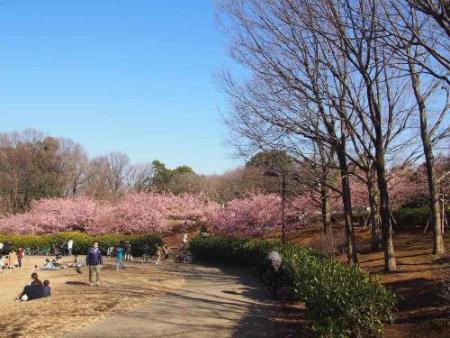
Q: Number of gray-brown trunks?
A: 5